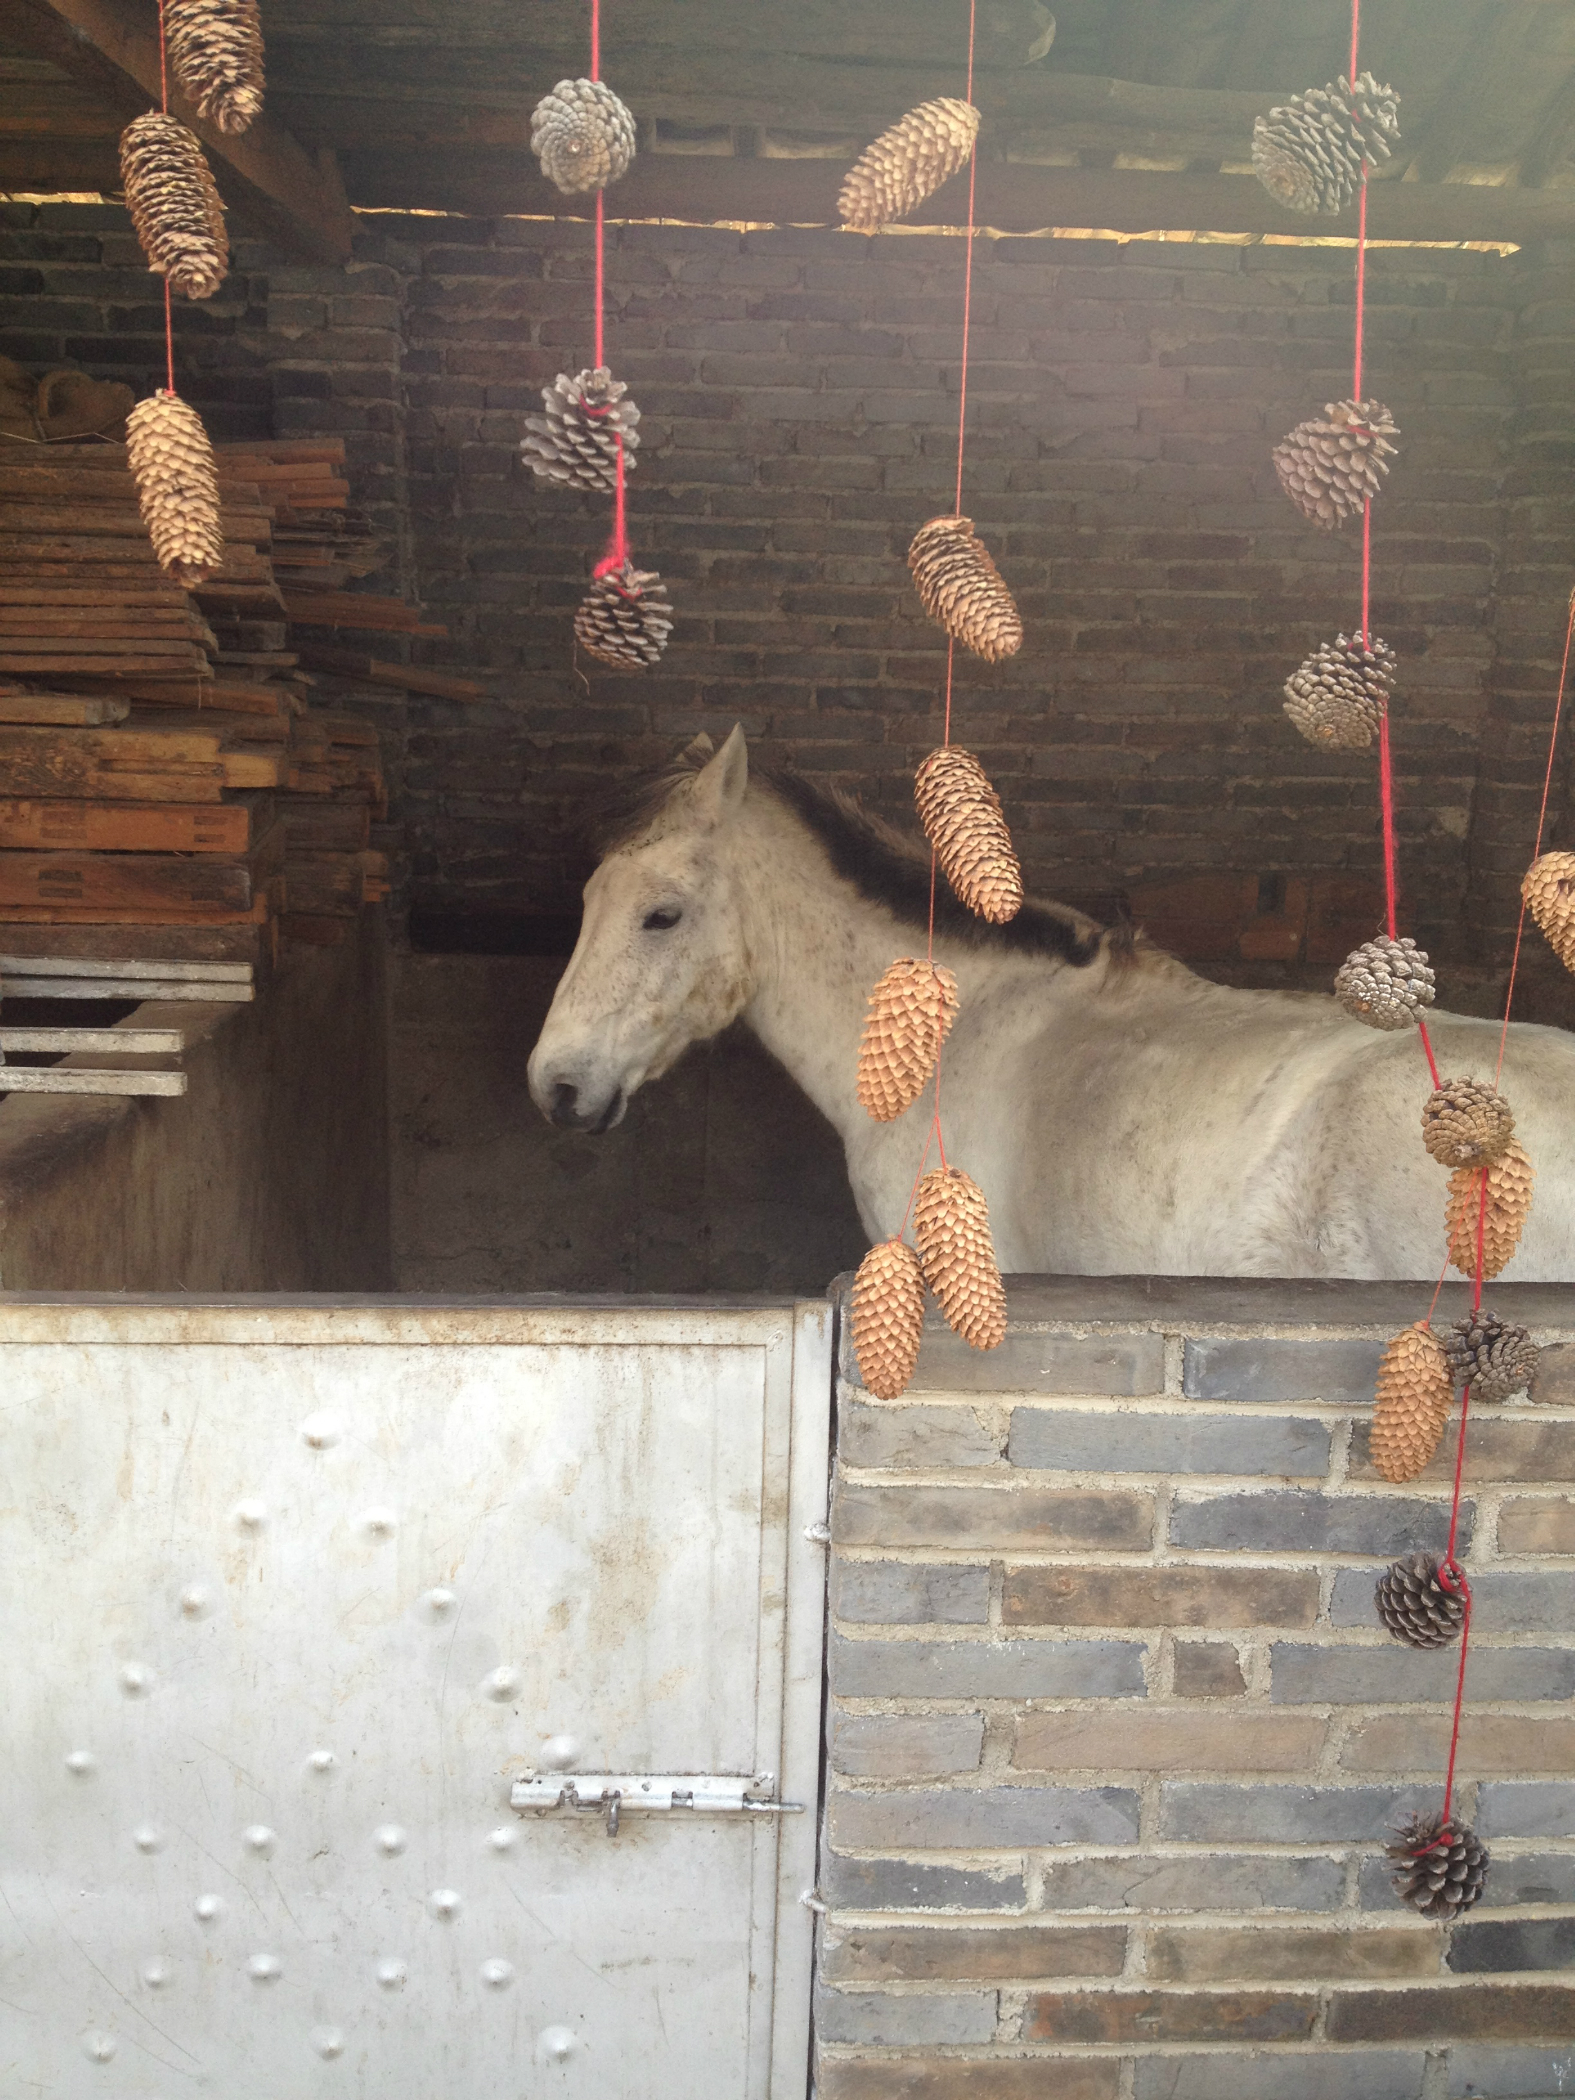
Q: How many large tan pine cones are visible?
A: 12